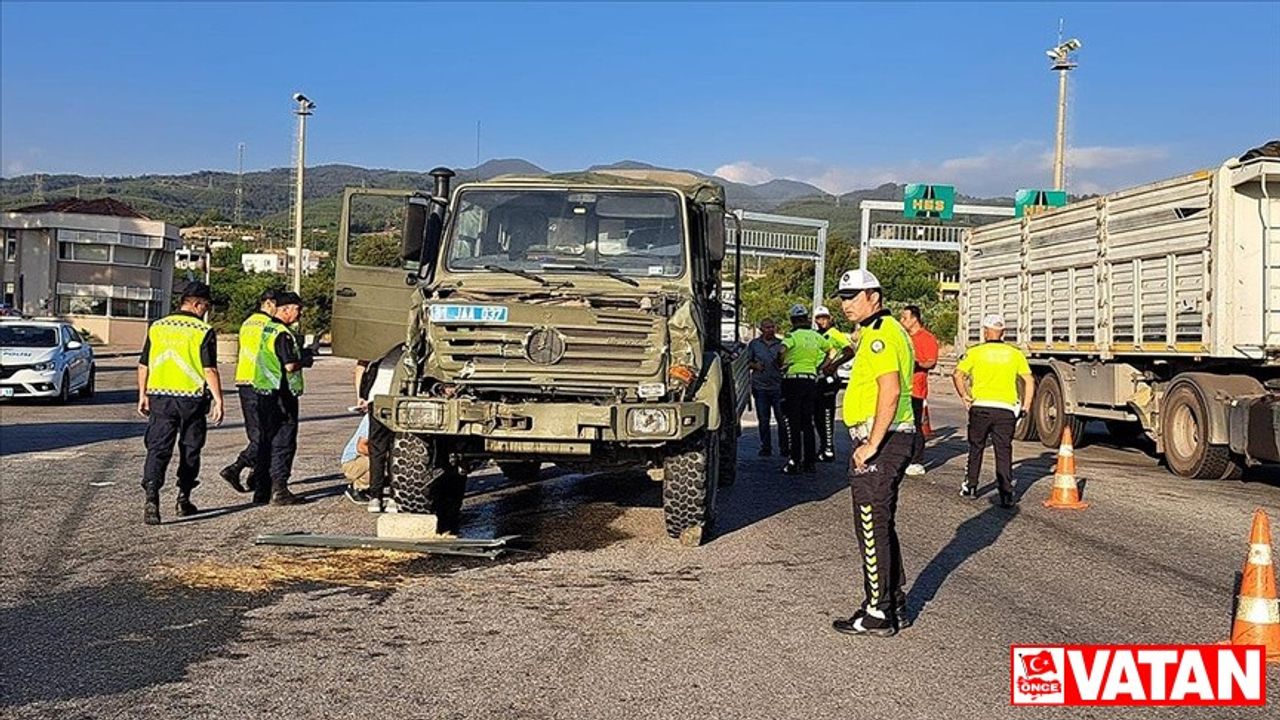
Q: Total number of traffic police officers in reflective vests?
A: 7